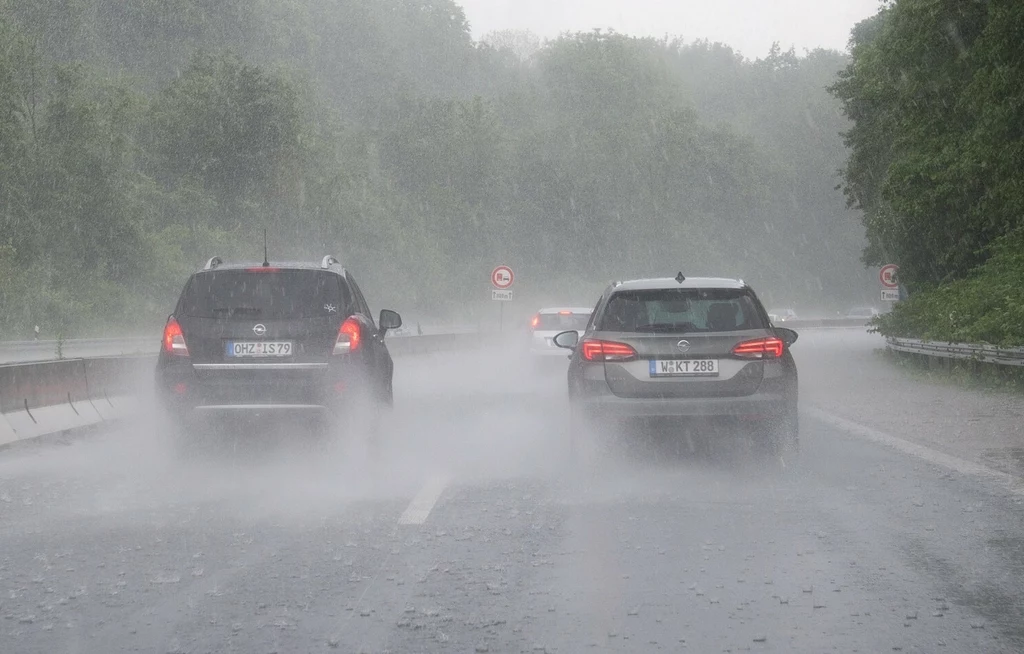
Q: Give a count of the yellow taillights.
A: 0